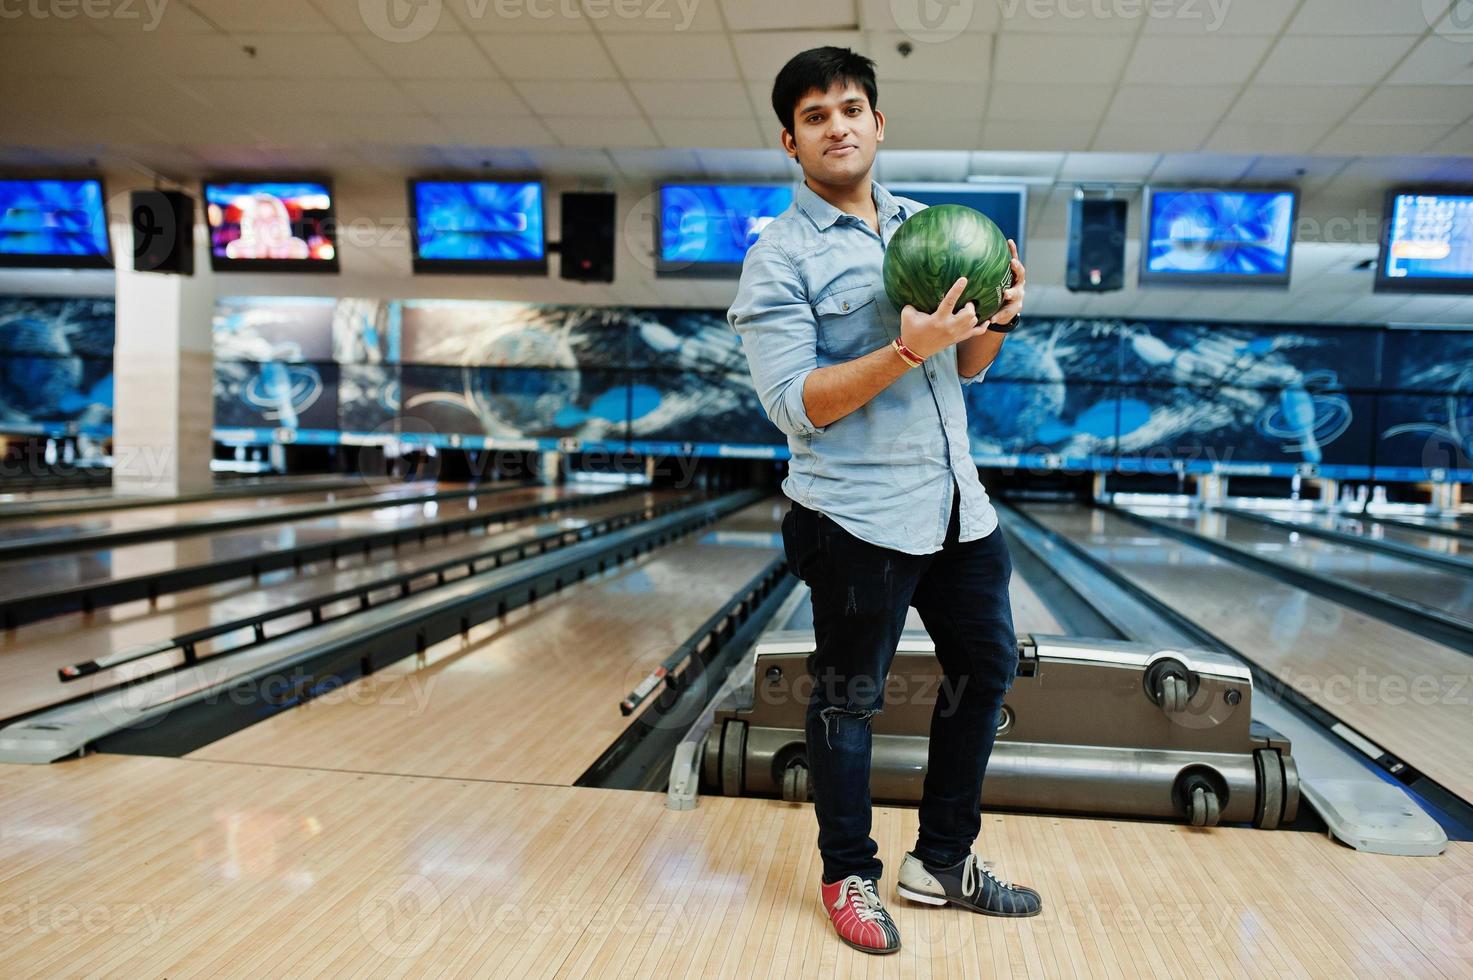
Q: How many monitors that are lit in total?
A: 6